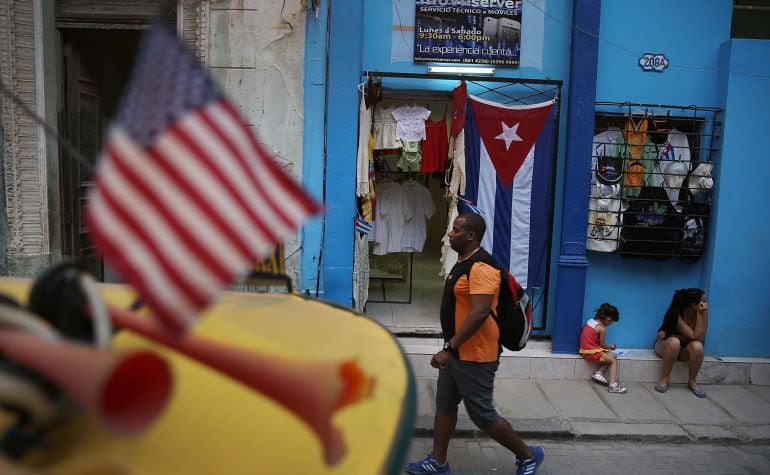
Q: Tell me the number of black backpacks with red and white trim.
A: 1